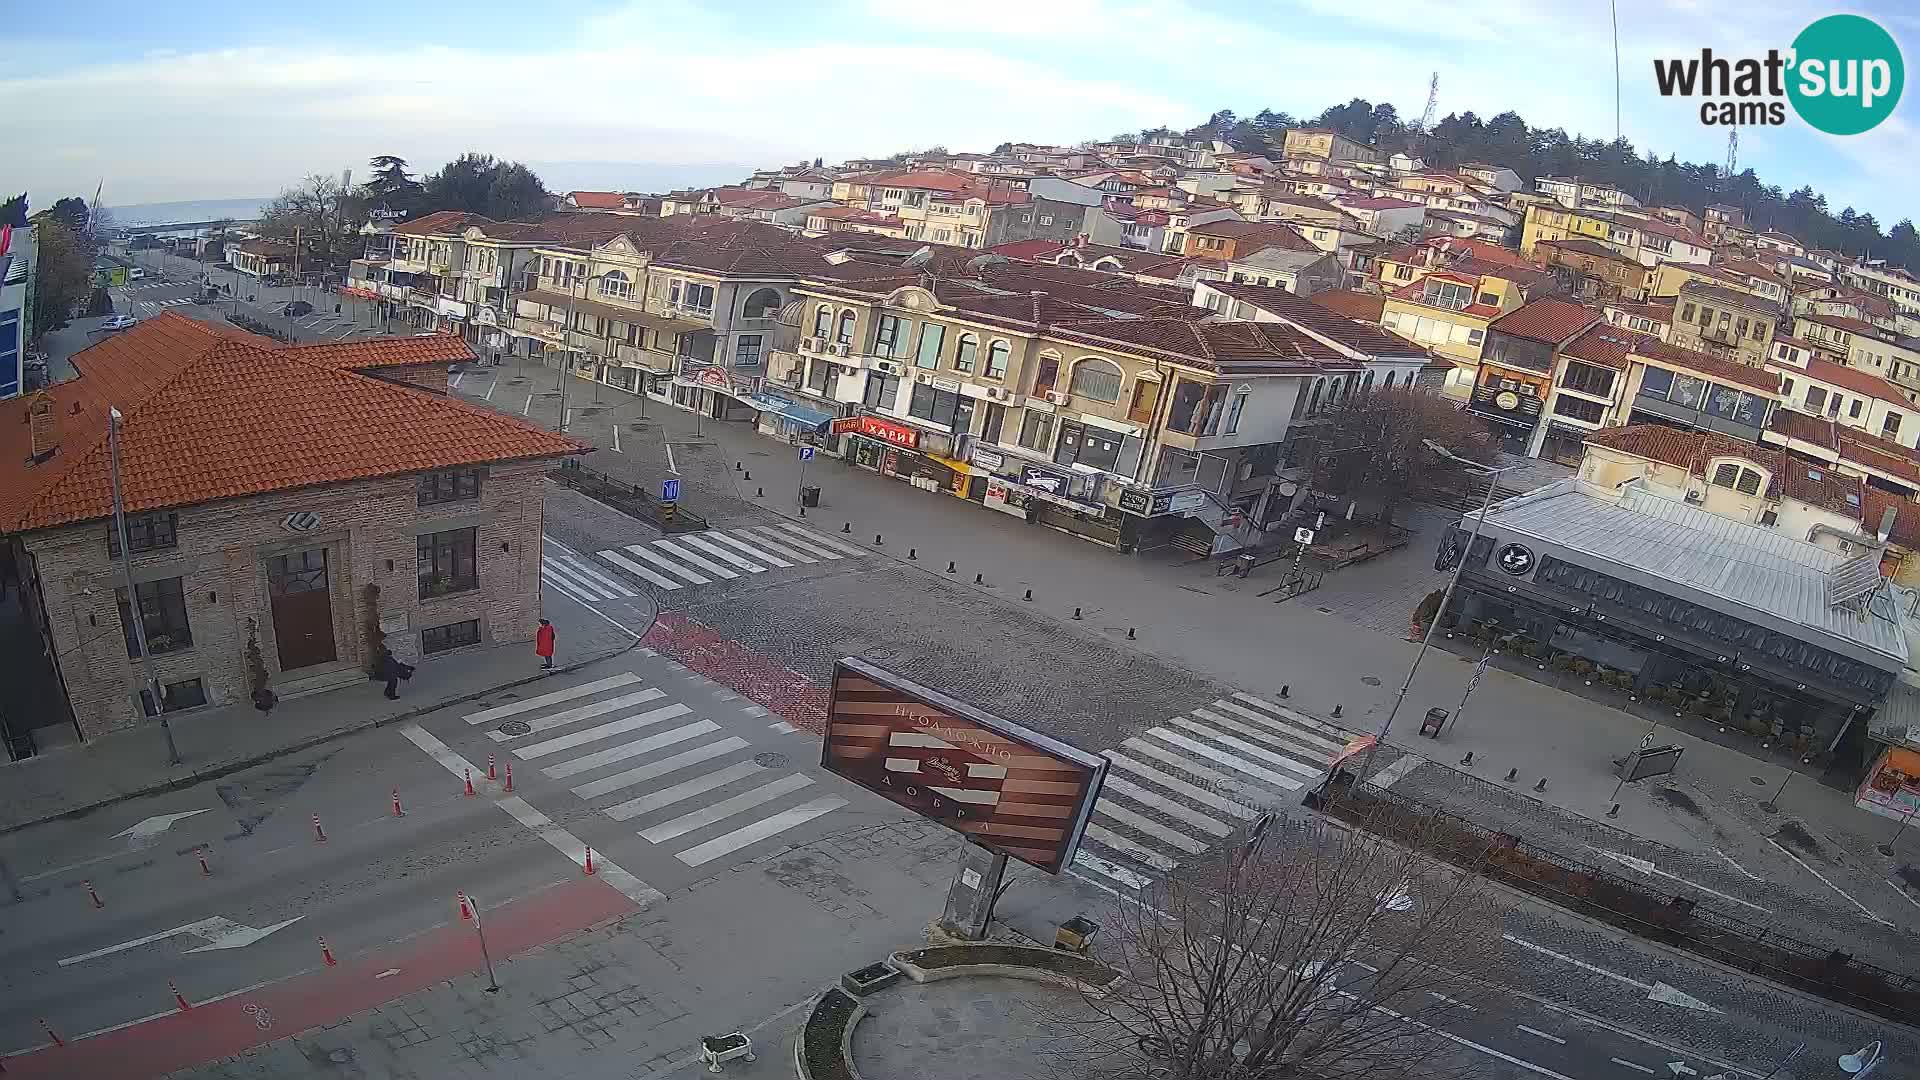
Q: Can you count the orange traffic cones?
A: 12